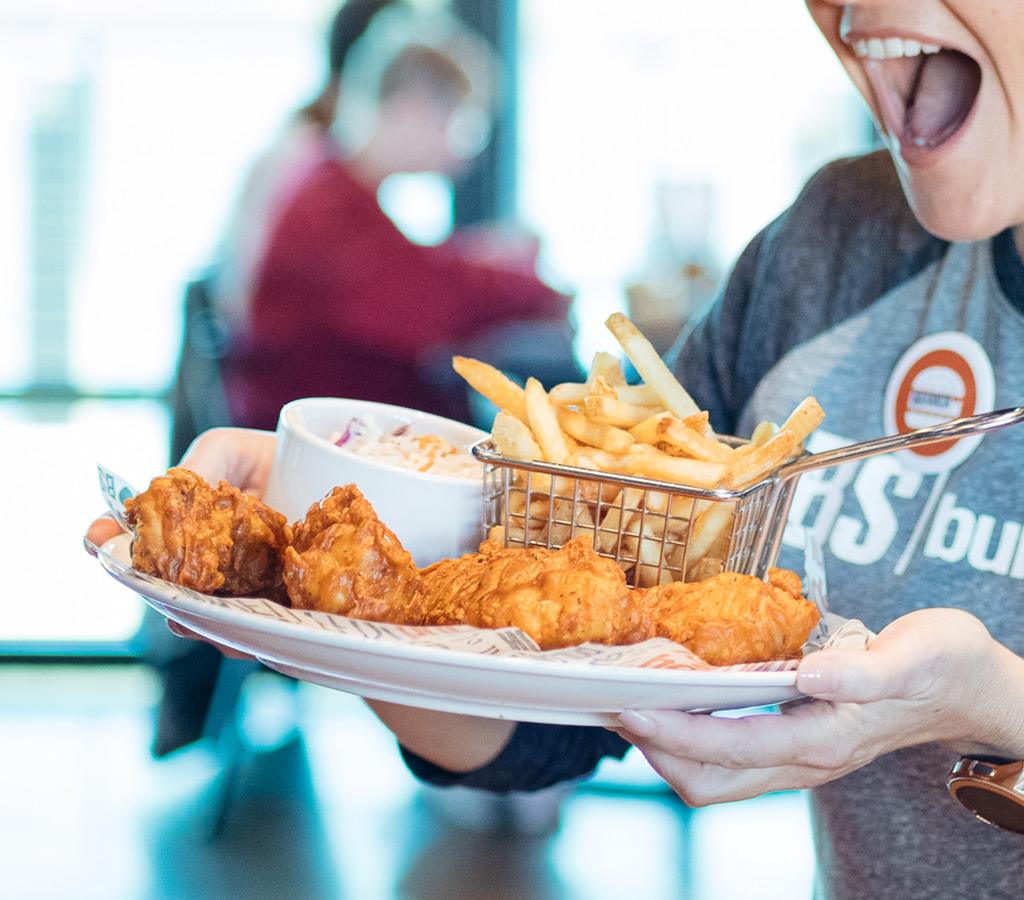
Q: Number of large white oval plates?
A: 1